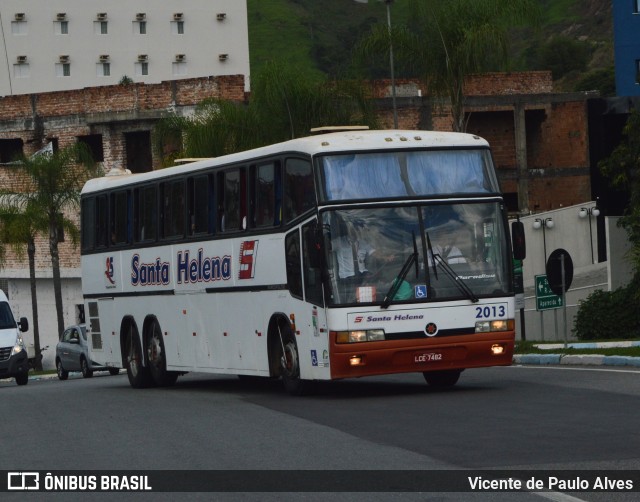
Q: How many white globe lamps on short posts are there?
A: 4